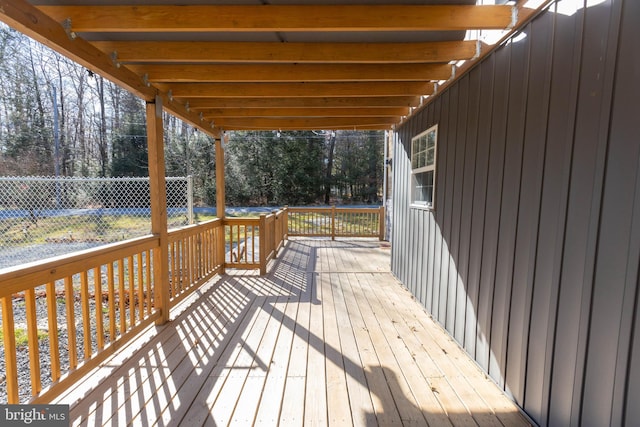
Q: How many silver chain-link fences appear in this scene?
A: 1